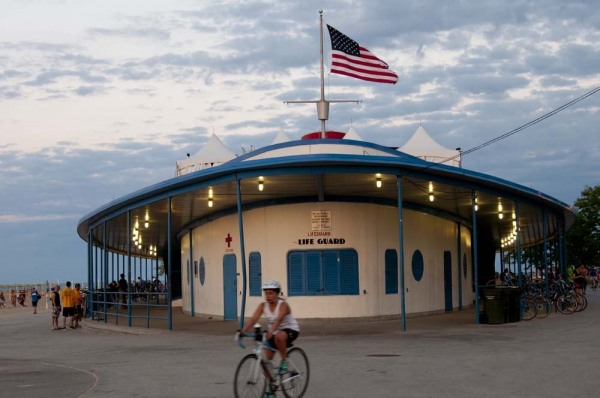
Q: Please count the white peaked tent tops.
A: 4